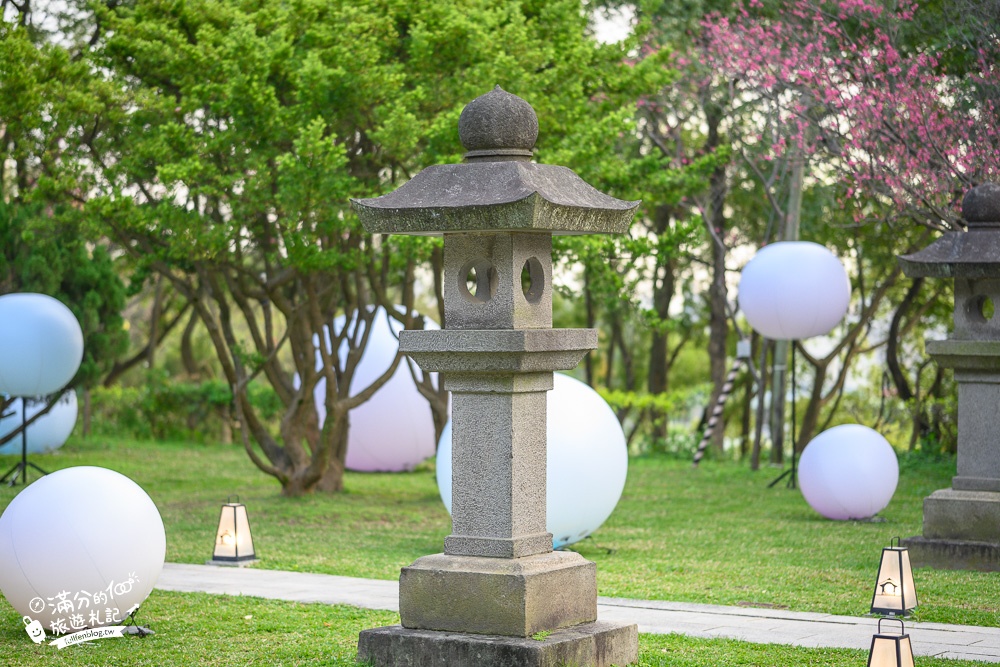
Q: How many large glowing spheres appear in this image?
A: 7